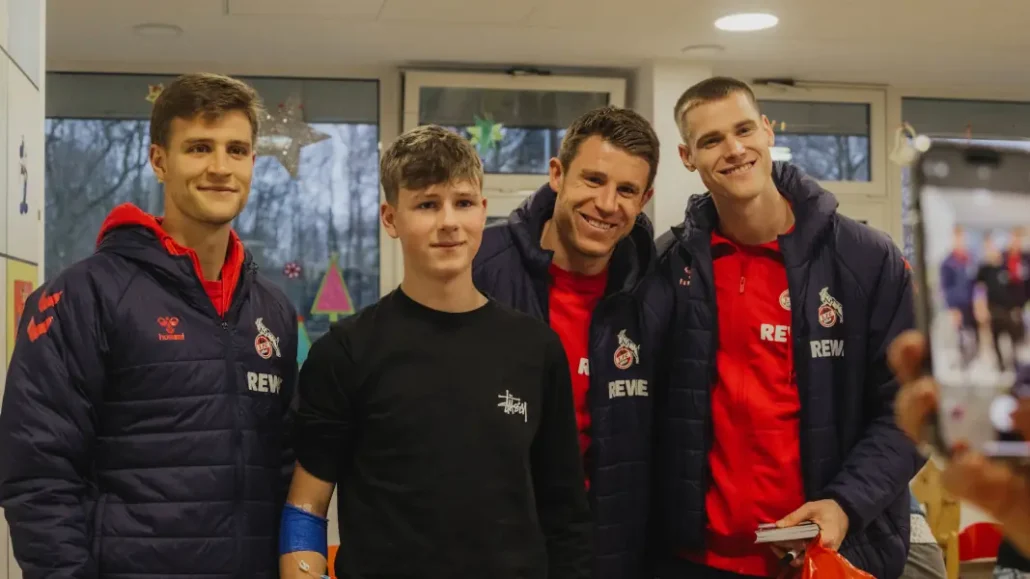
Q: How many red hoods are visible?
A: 1